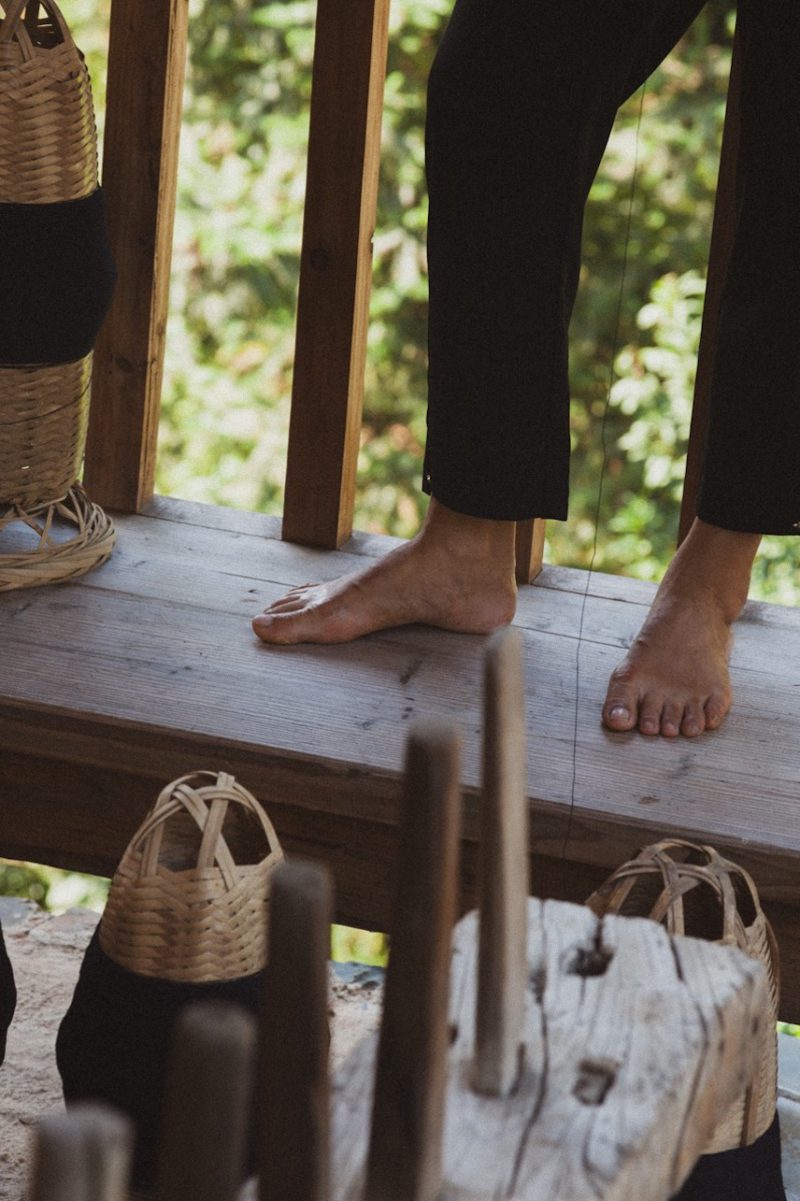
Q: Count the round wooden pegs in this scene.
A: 5